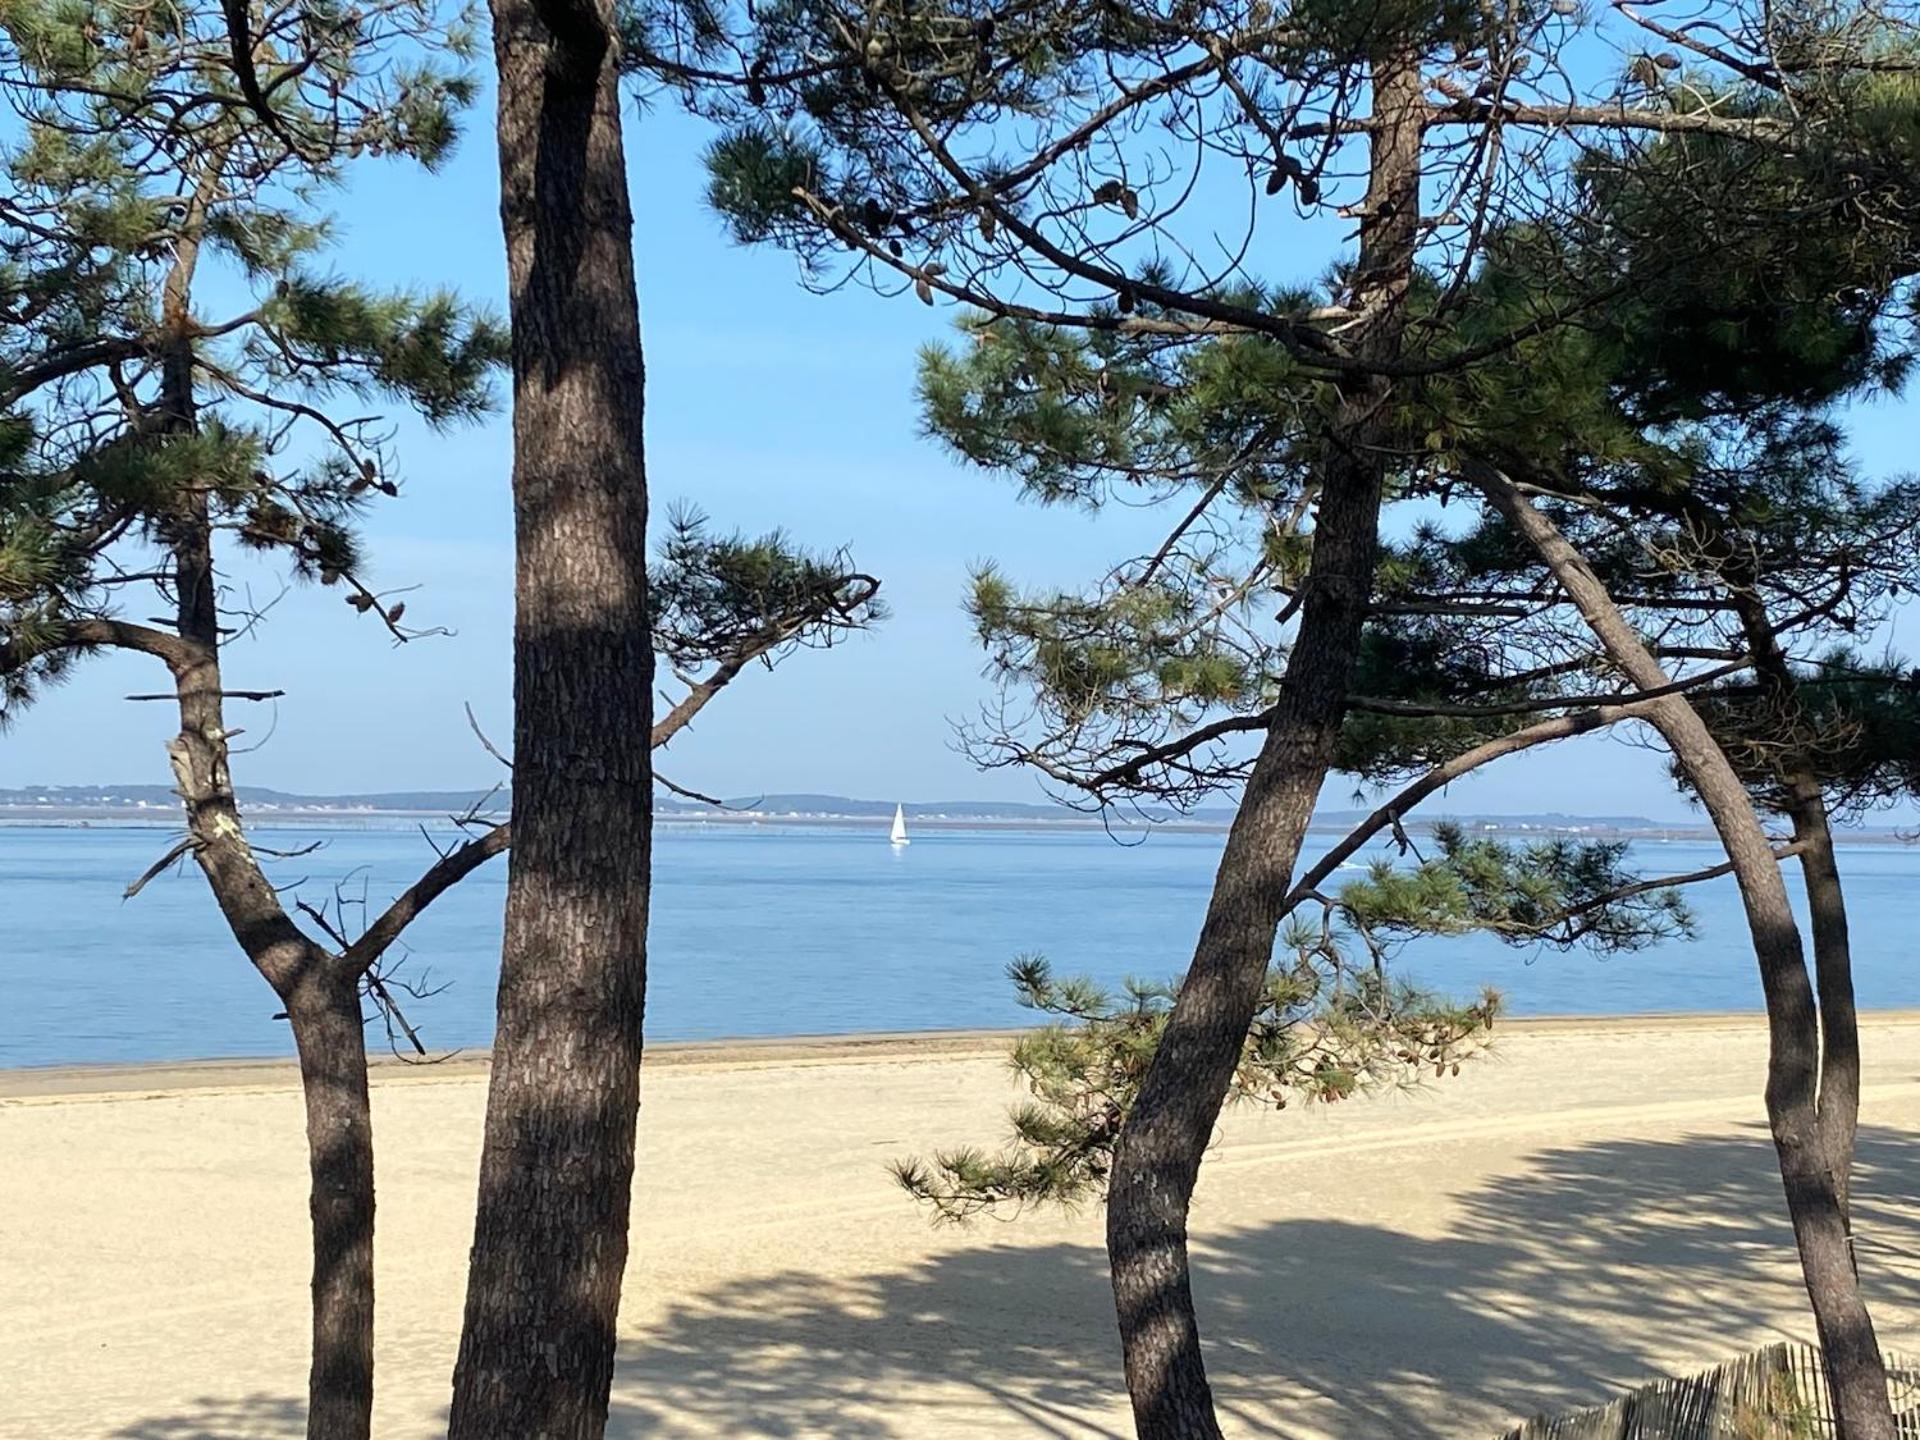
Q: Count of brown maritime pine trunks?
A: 5